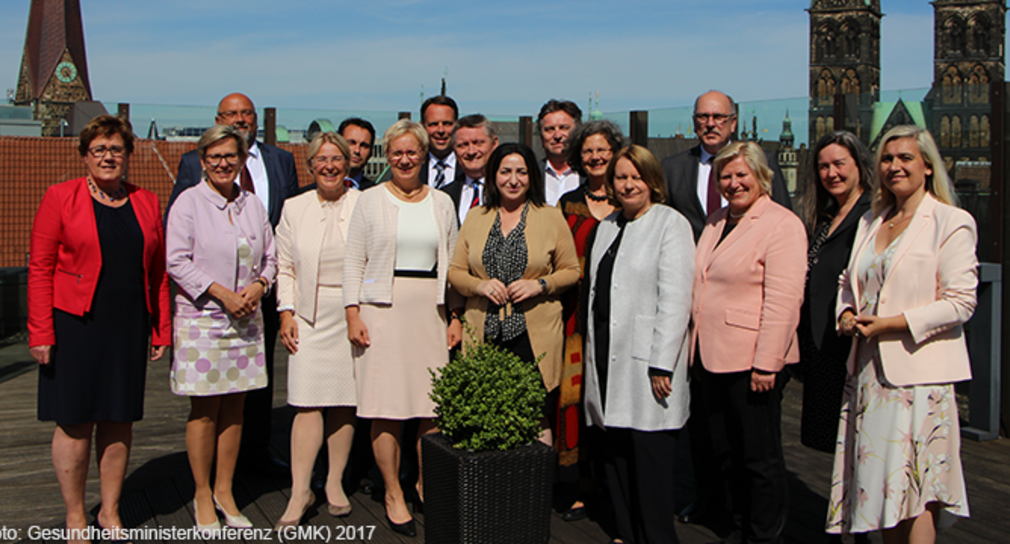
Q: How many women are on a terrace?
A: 10